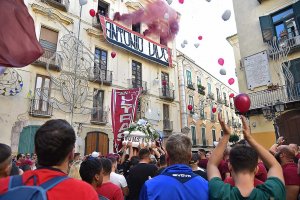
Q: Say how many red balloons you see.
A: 10